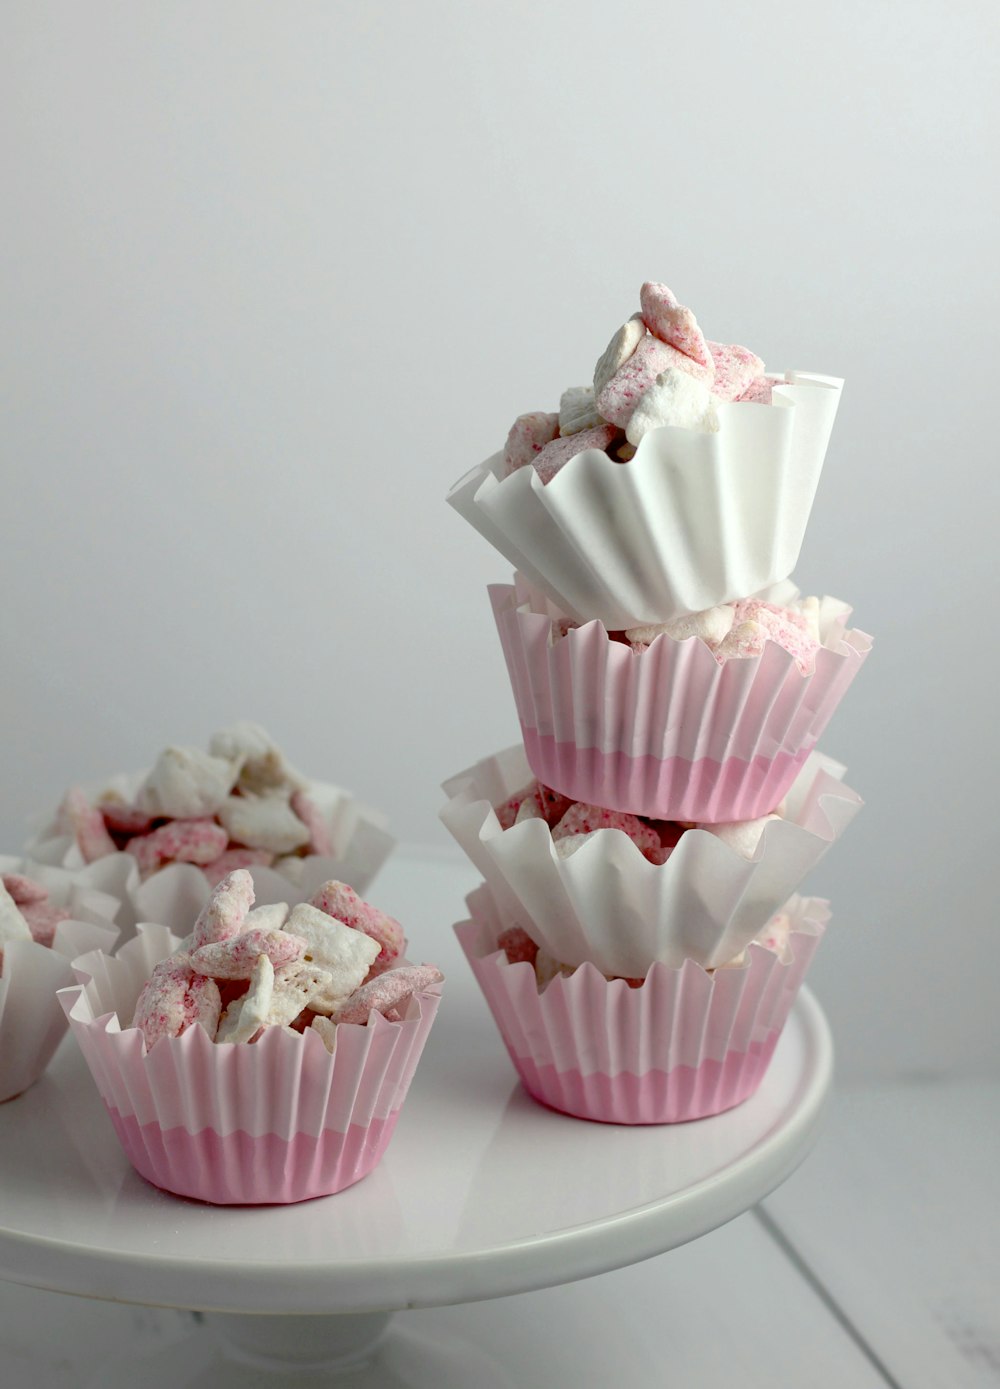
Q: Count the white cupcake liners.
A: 4